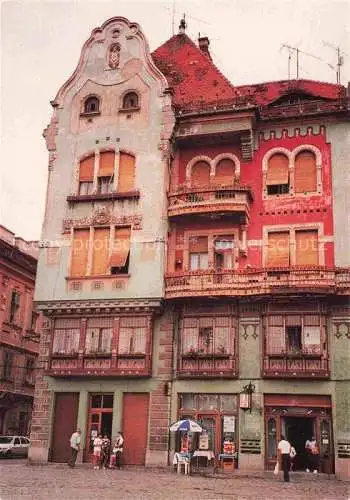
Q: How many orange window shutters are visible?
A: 13